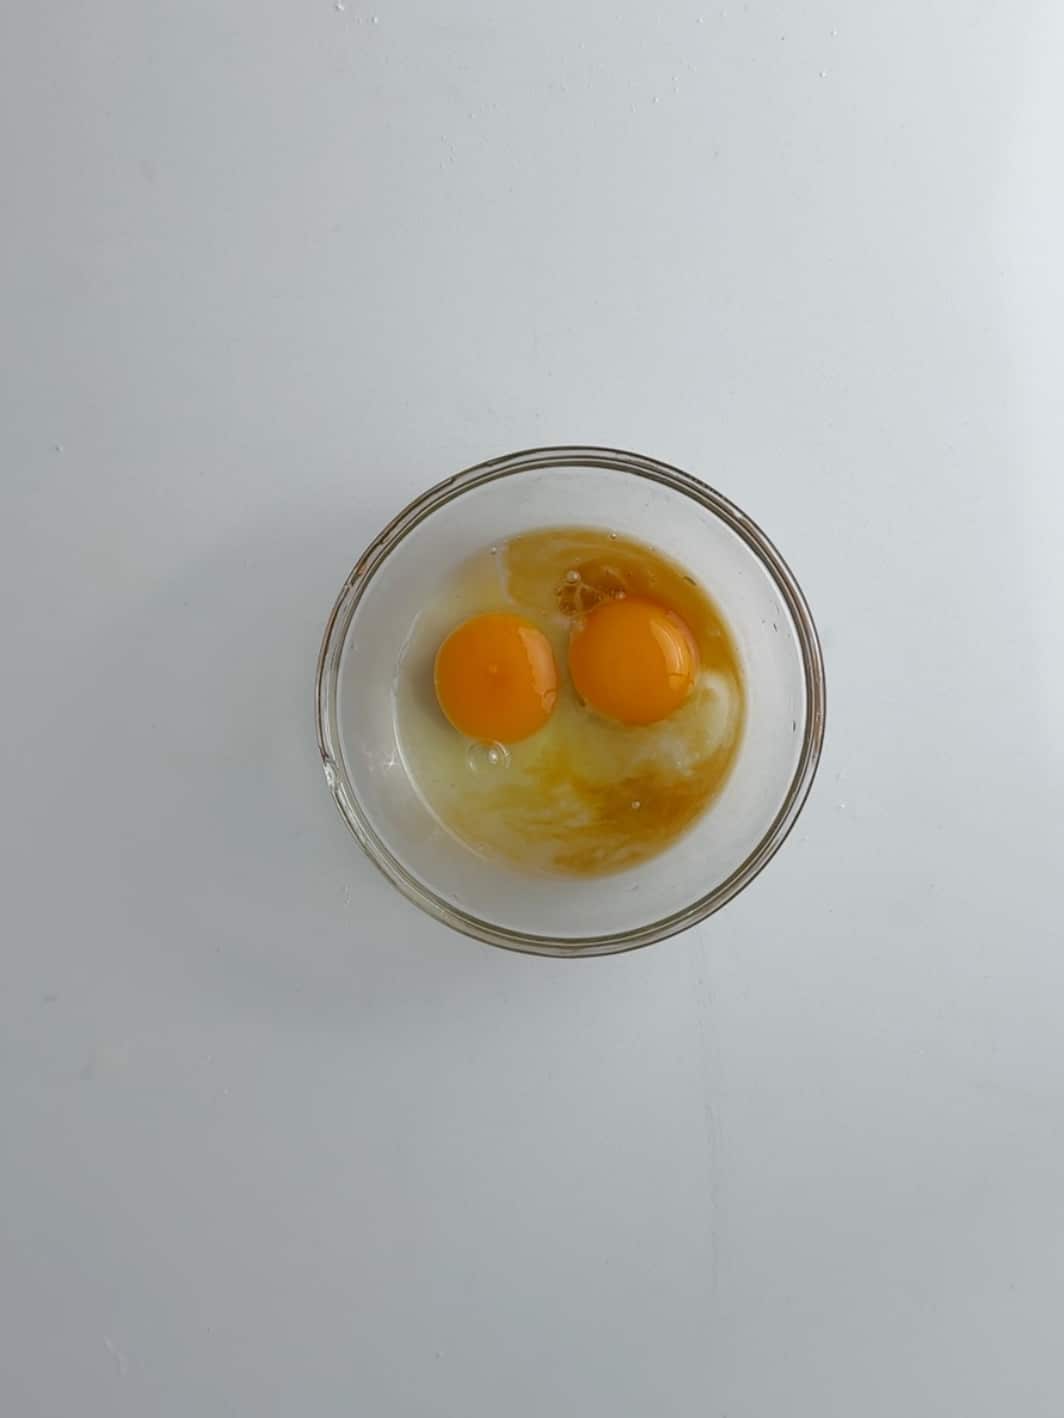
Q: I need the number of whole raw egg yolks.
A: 2